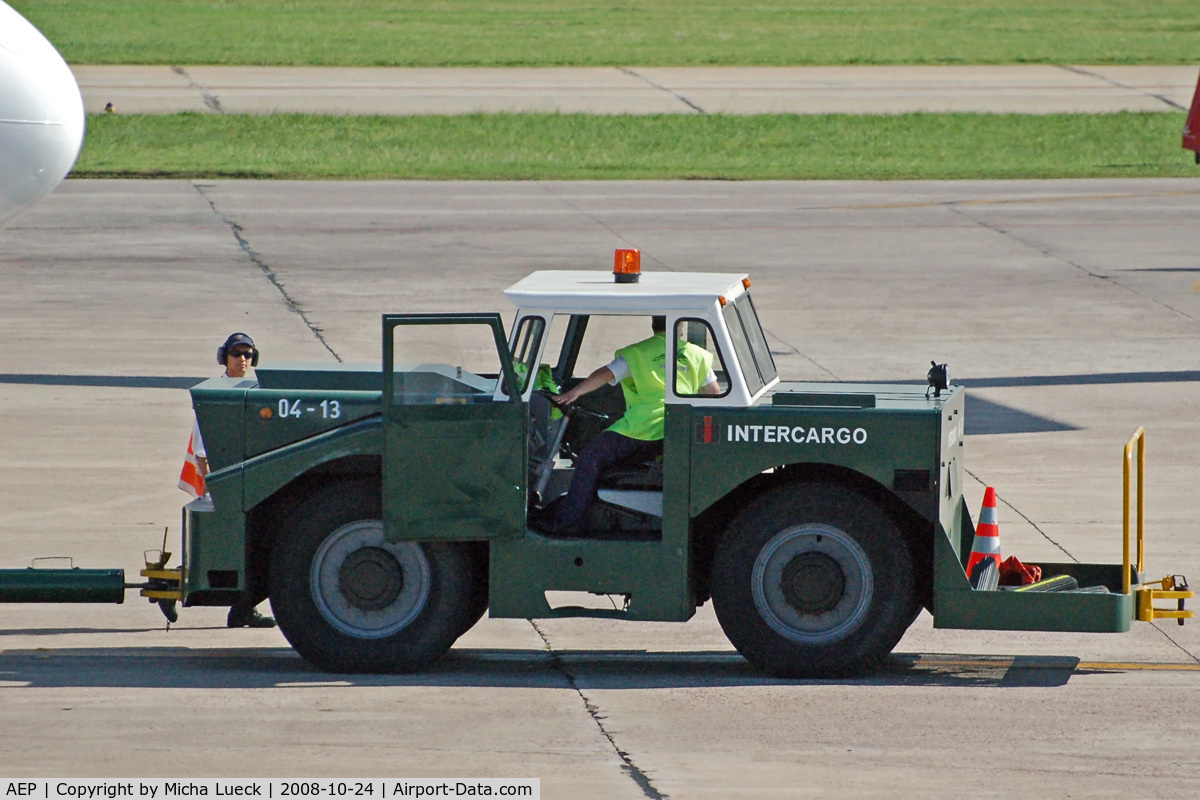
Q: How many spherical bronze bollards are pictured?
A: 0